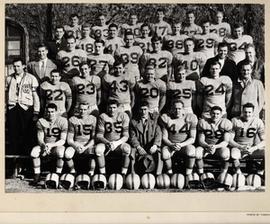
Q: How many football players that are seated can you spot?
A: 6